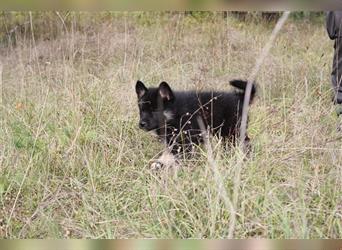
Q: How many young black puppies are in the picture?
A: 1